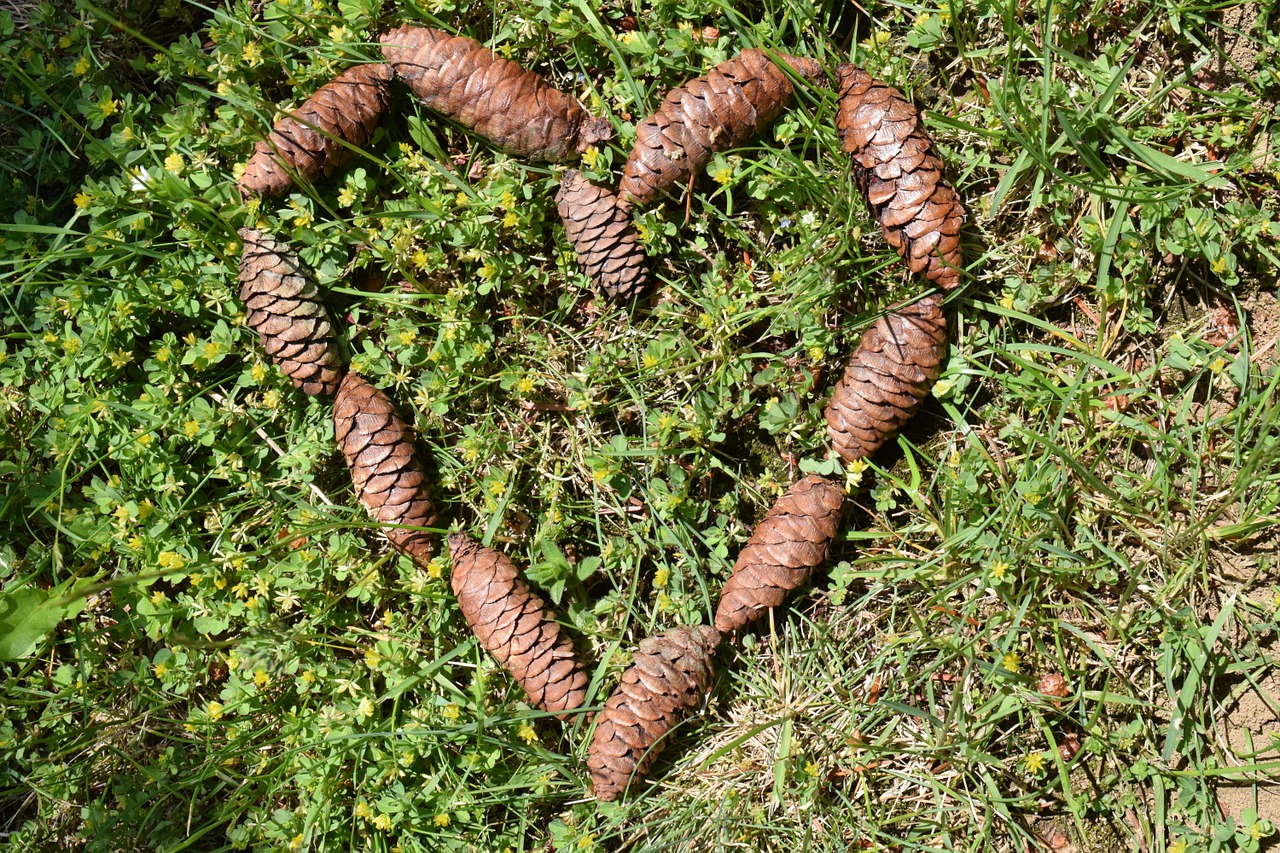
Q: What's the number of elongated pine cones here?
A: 11